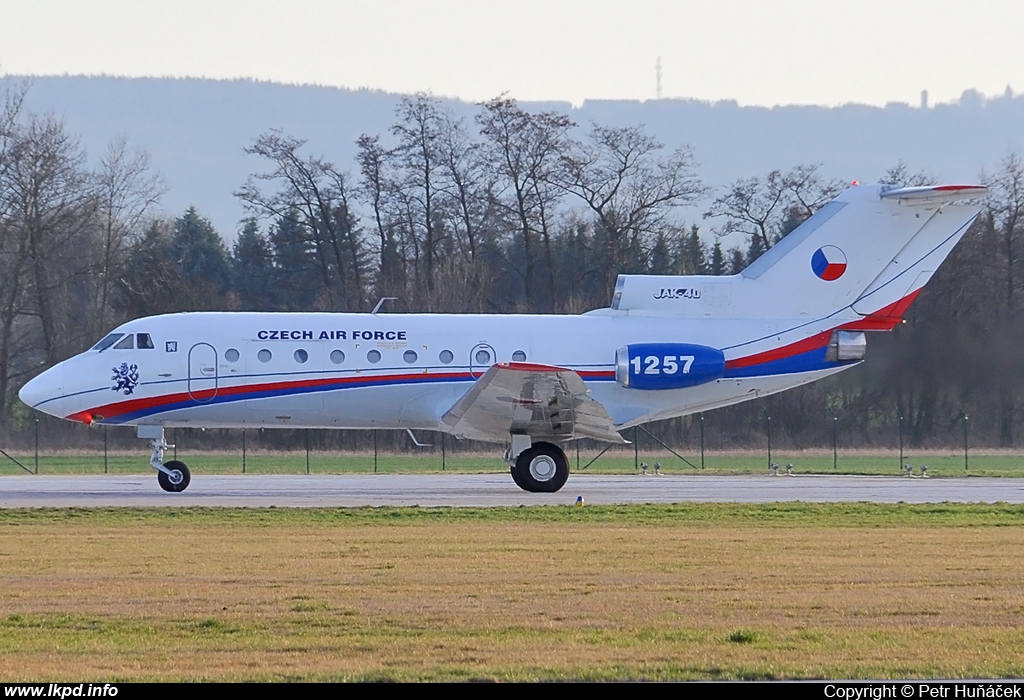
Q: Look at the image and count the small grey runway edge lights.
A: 6